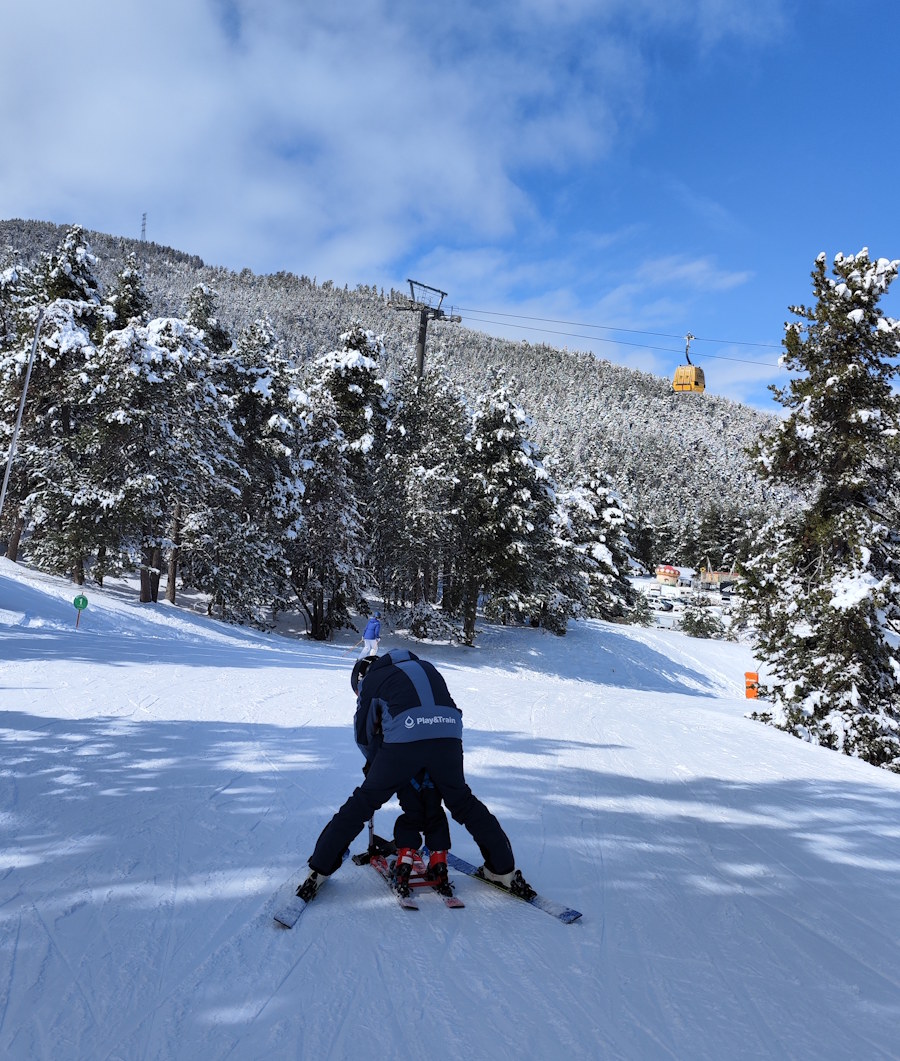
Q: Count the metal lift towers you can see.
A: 1